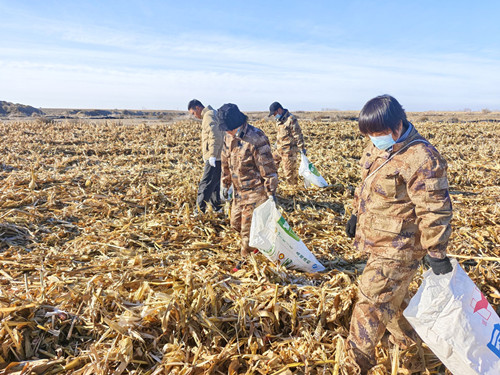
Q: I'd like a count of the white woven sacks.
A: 3